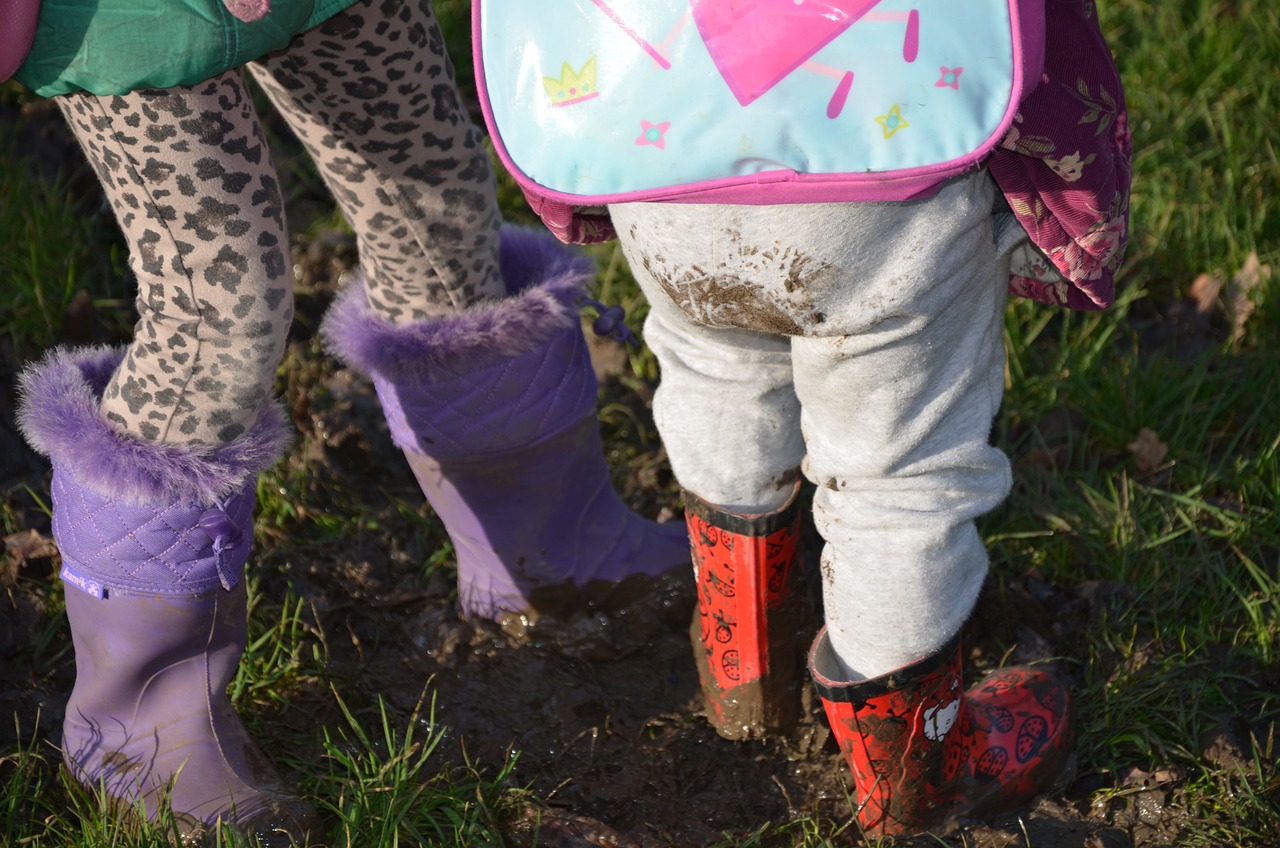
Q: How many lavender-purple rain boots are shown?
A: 2